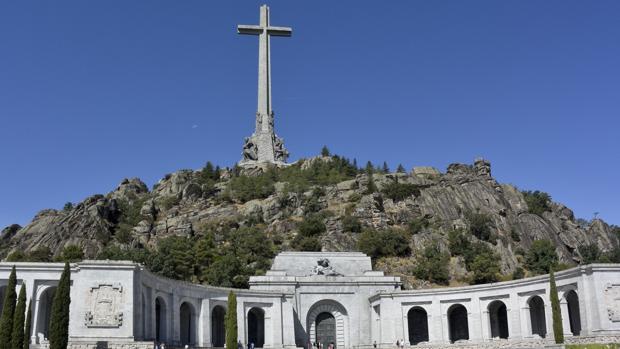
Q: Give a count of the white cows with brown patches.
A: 0